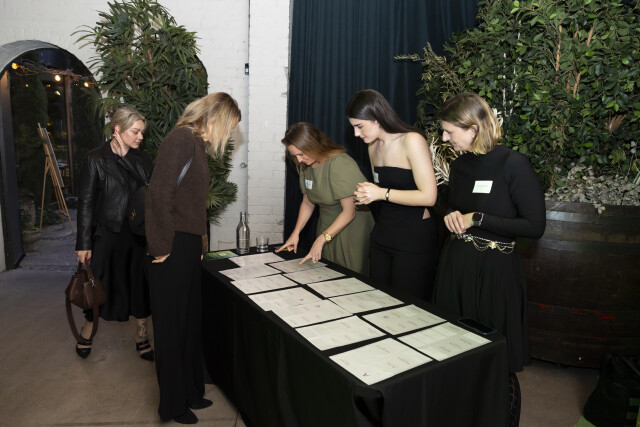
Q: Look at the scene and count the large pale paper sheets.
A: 13